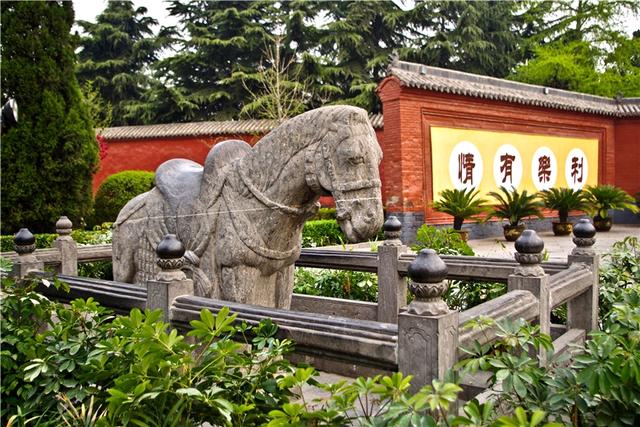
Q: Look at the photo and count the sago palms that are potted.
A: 4